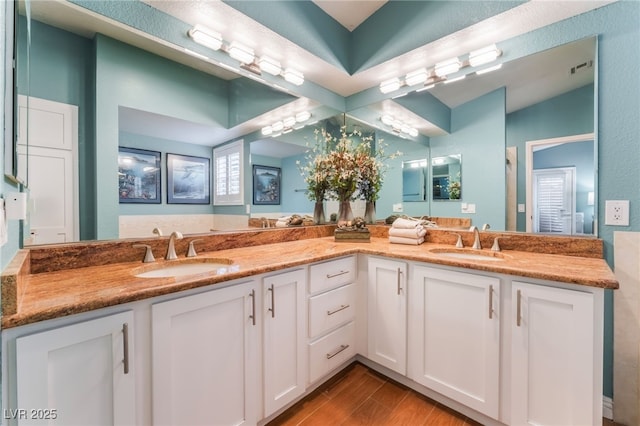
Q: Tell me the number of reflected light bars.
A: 2